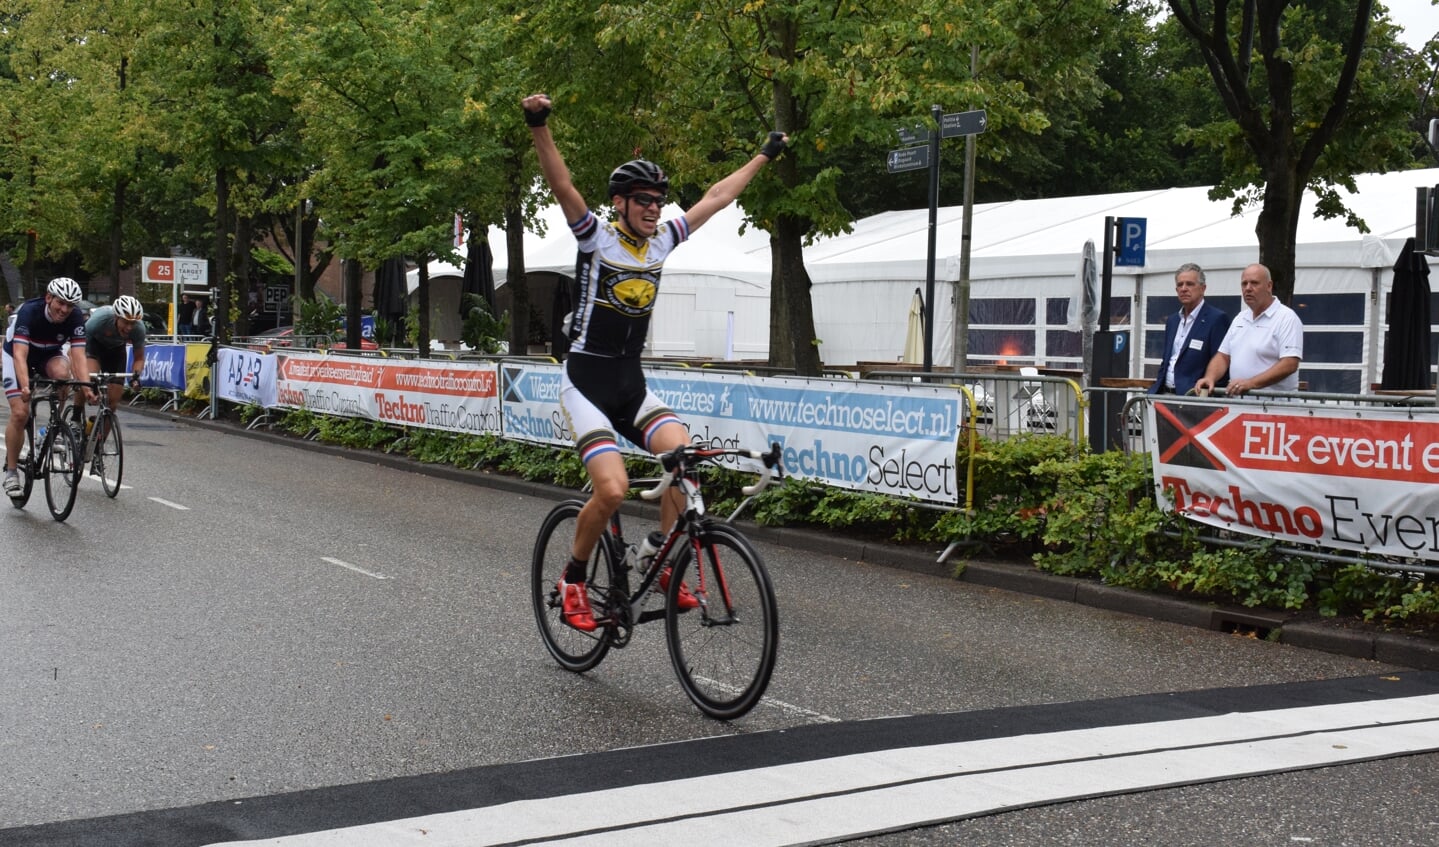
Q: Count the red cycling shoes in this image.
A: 2